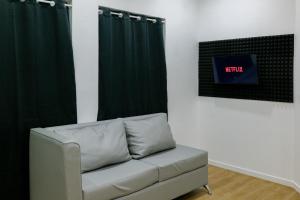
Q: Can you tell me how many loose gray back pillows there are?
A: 2